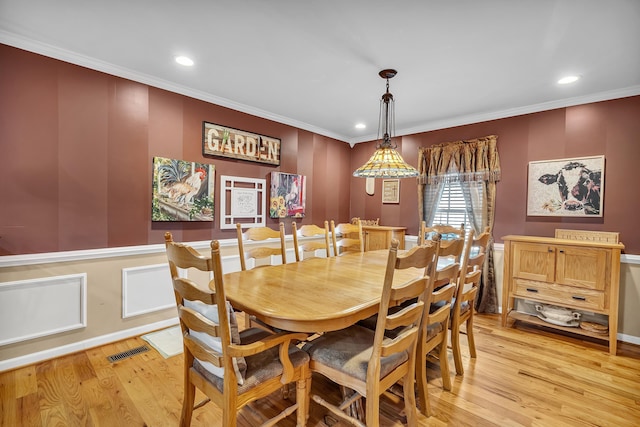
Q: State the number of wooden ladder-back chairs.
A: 8